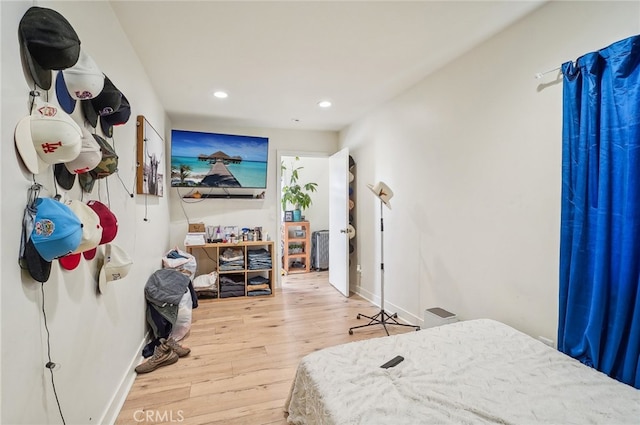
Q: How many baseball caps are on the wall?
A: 11